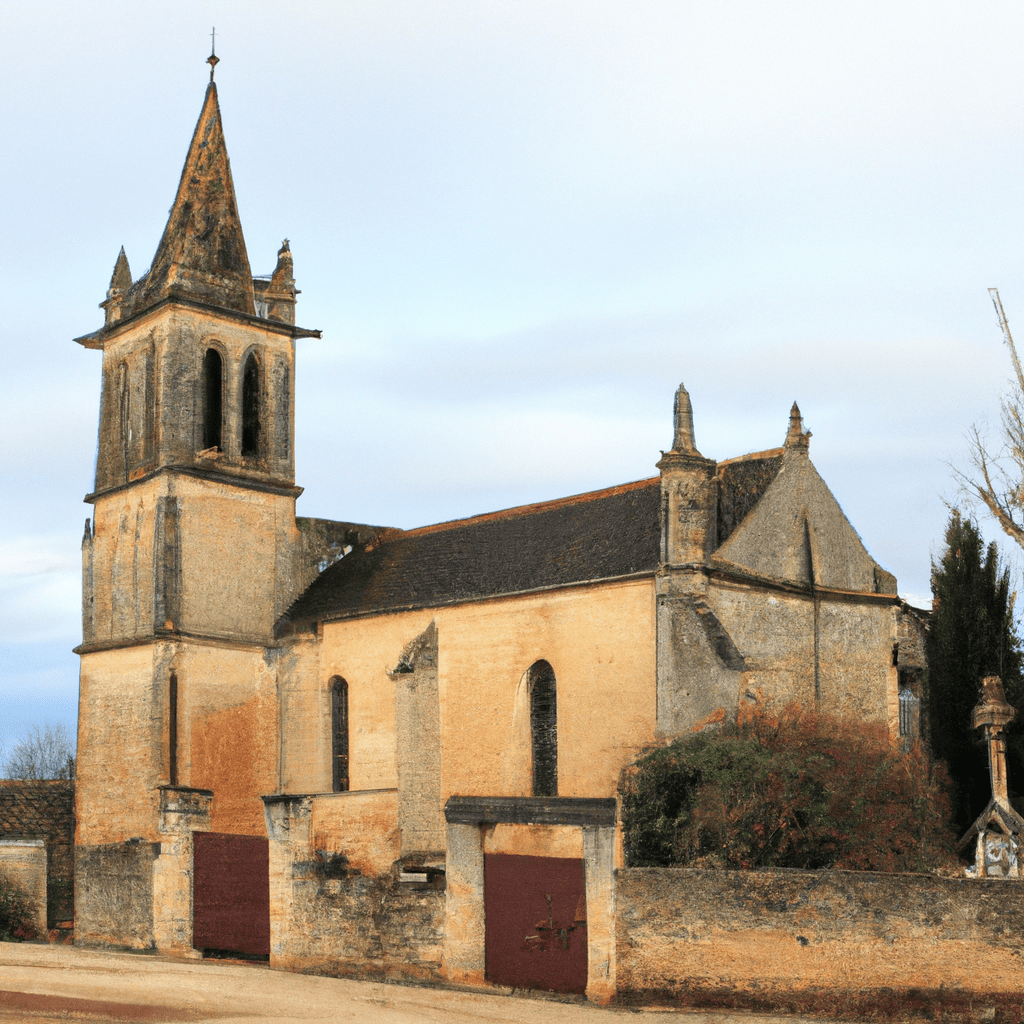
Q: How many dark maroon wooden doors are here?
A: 2